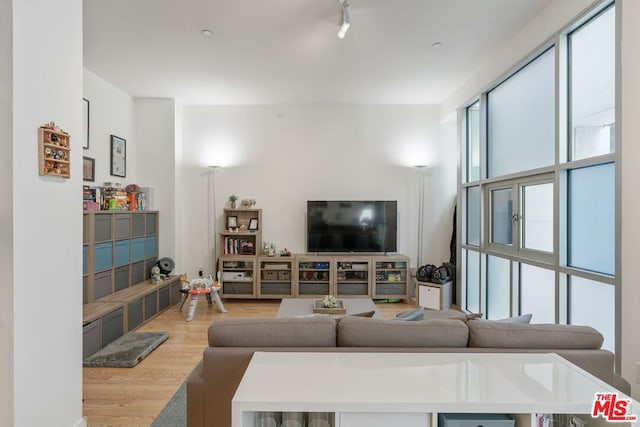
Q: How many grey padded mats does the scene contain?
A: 1